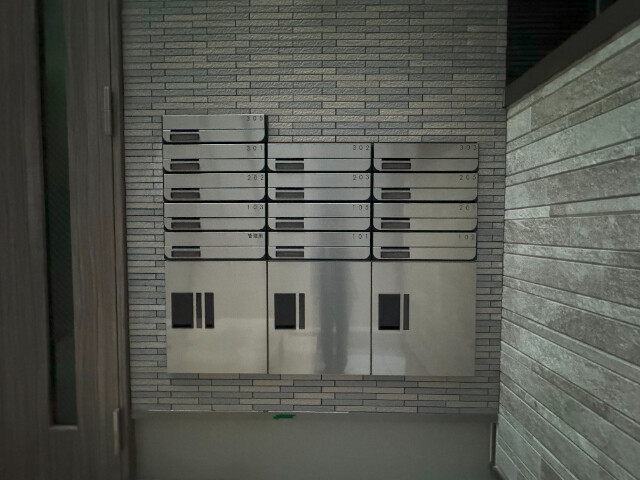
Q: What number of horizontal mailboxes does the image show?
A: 13